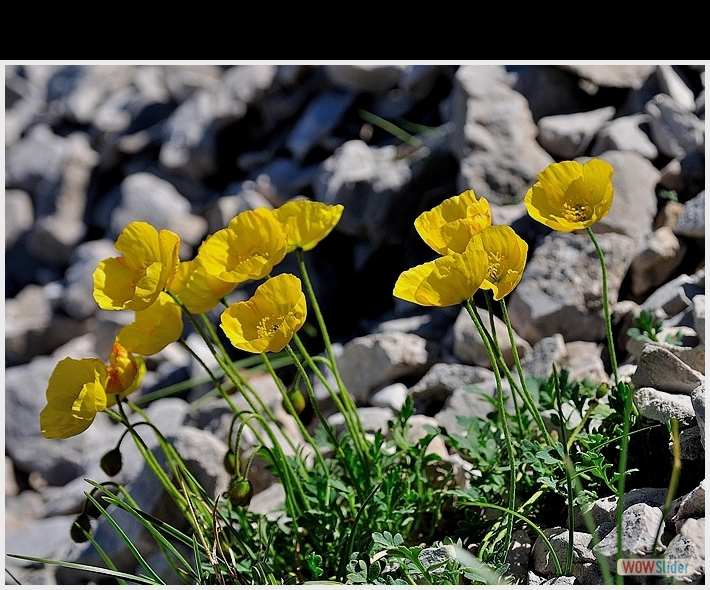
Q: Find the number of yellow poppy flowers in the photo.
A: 12